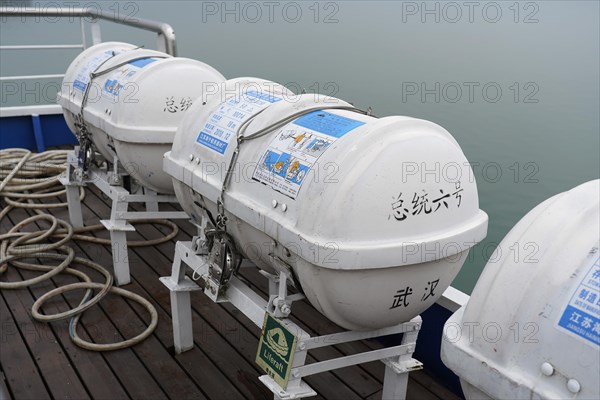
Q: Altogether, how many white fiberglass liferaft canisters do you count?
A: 3